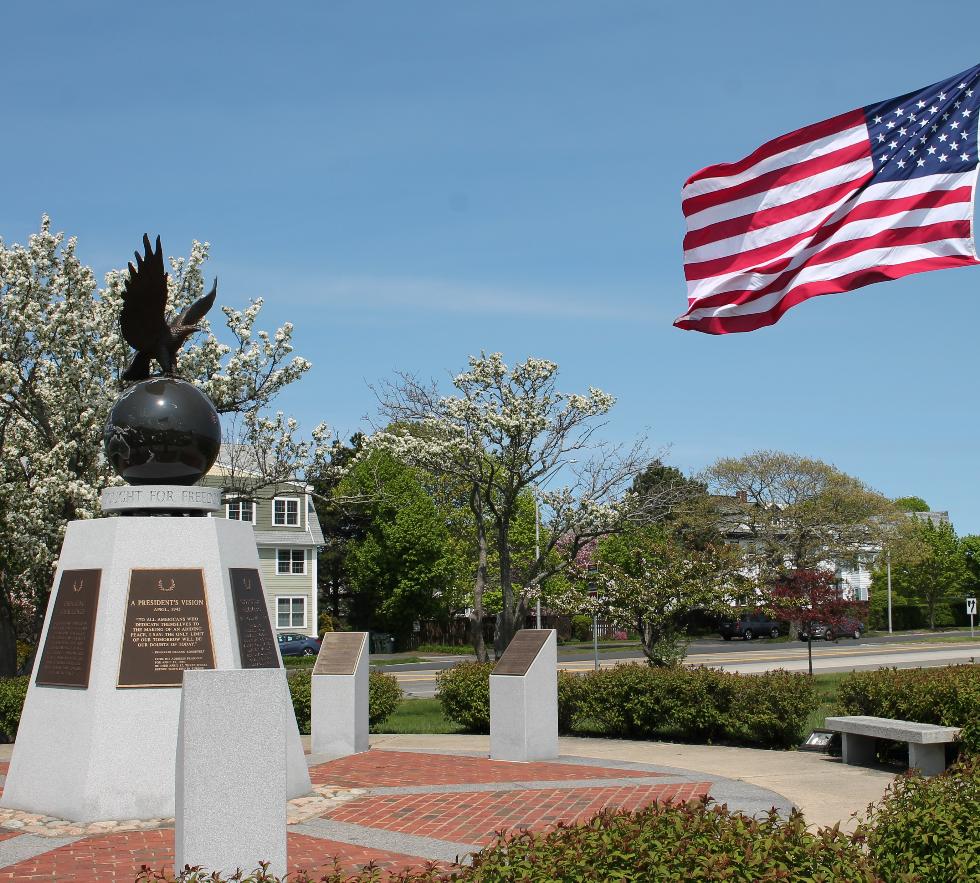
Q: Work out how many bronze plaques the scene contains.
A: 5